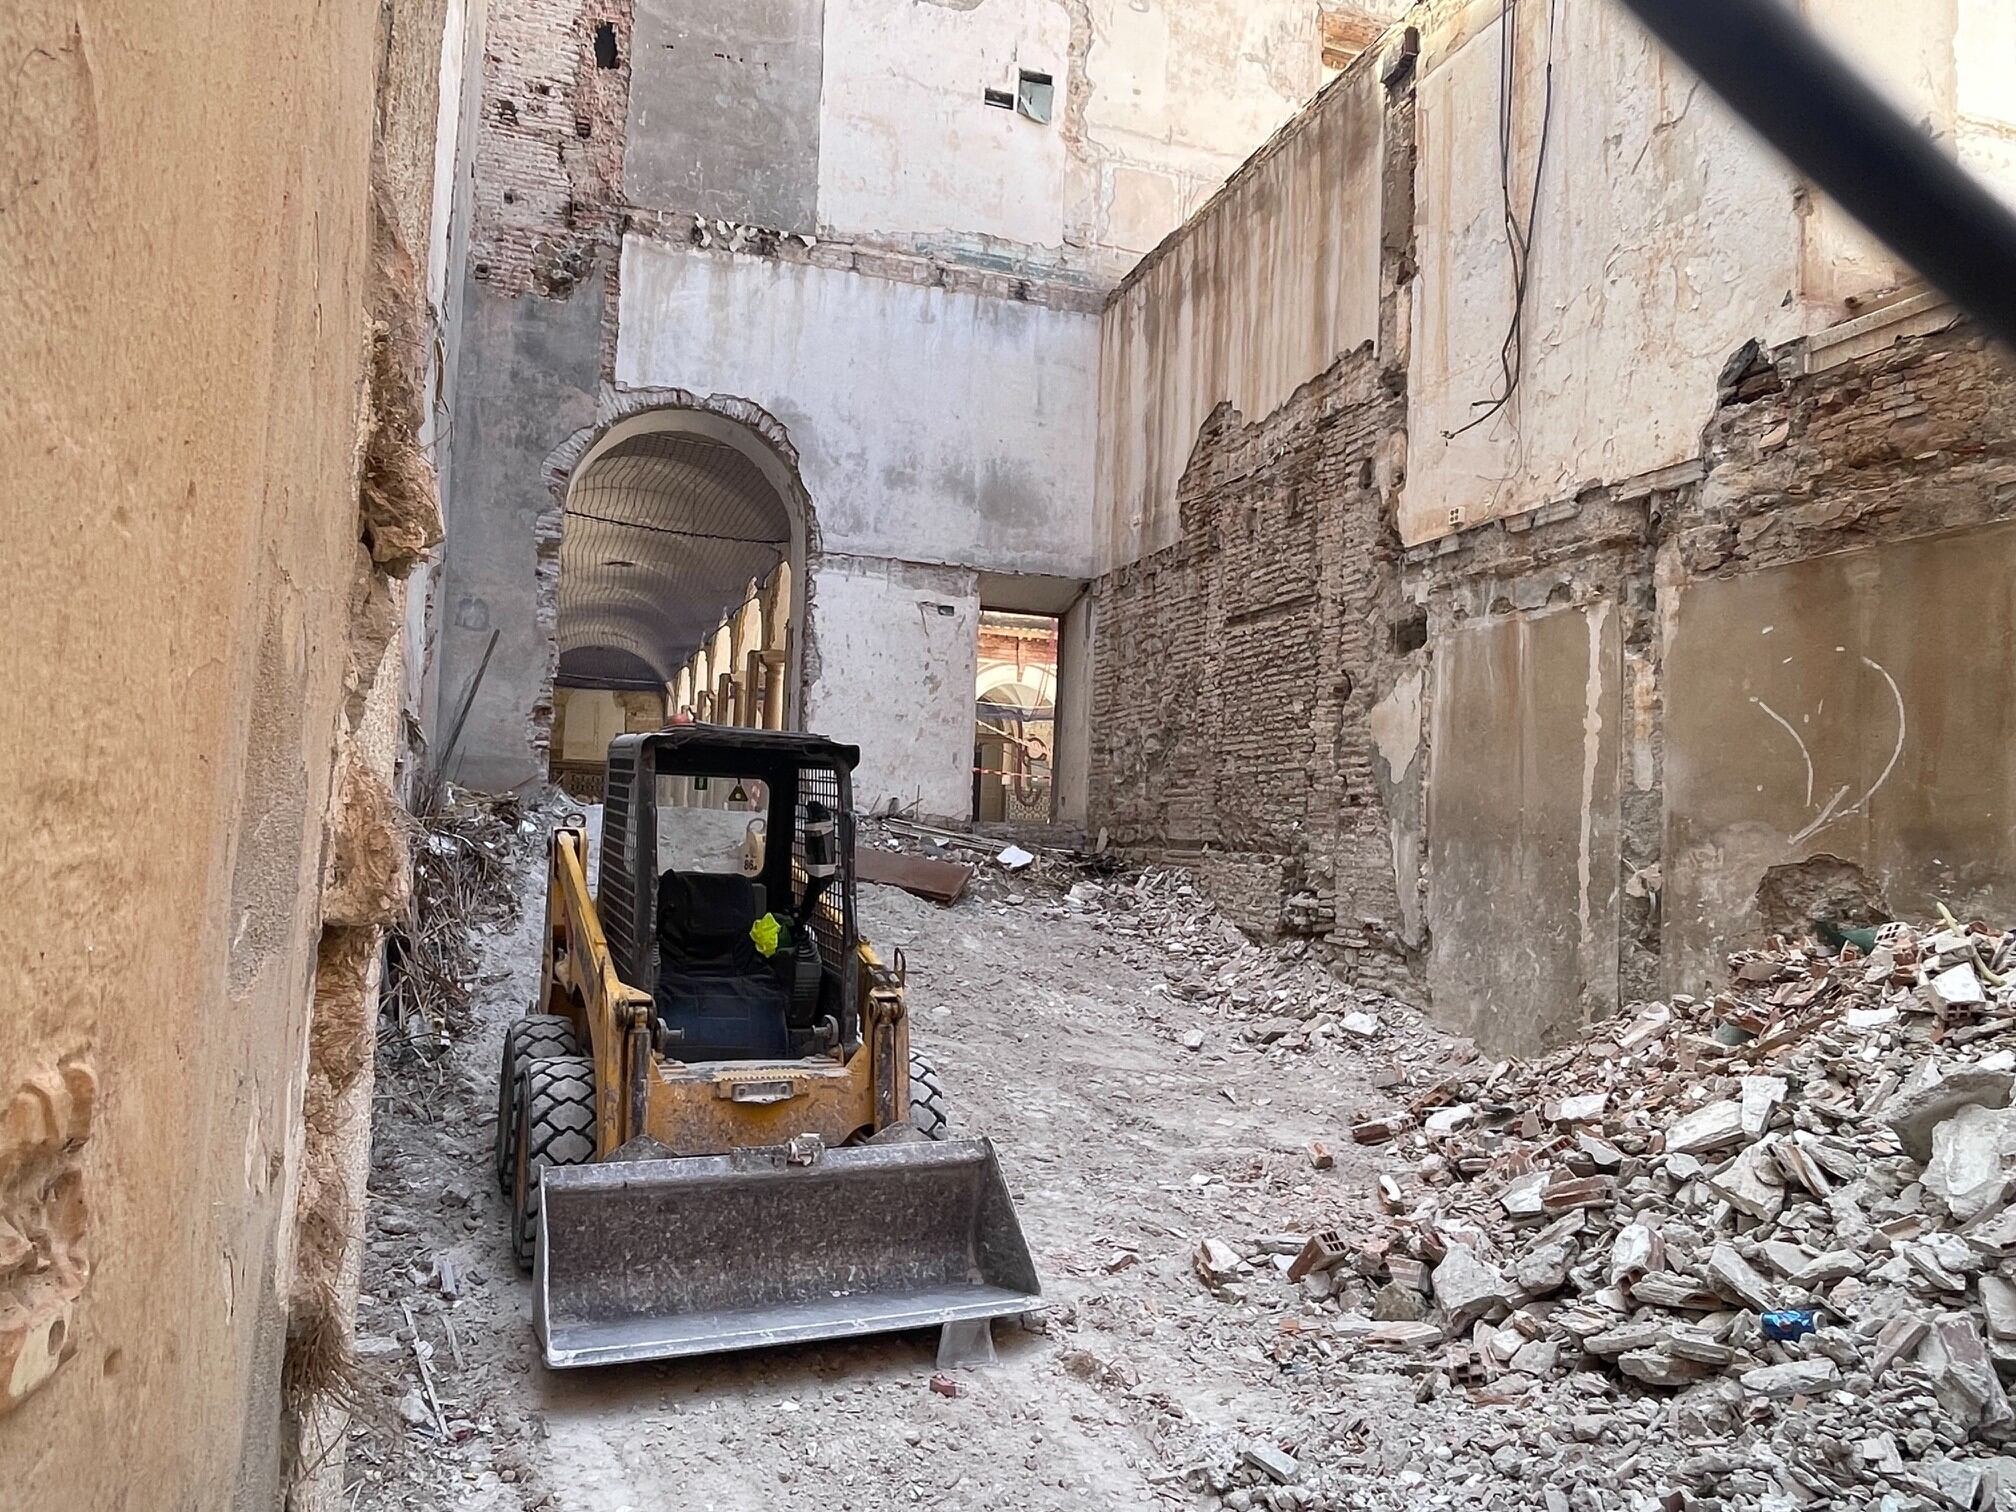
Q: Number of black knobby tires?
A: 3